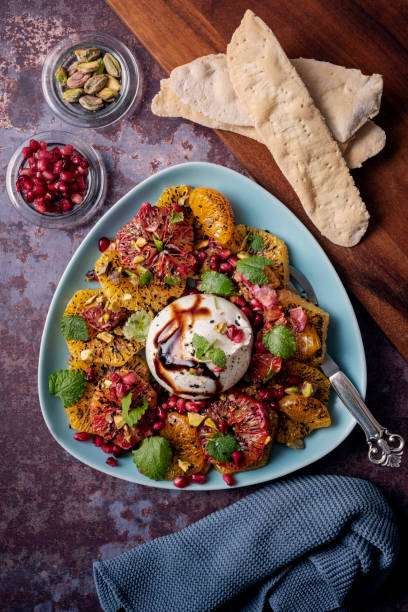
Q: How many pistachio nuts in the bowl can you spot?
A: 12